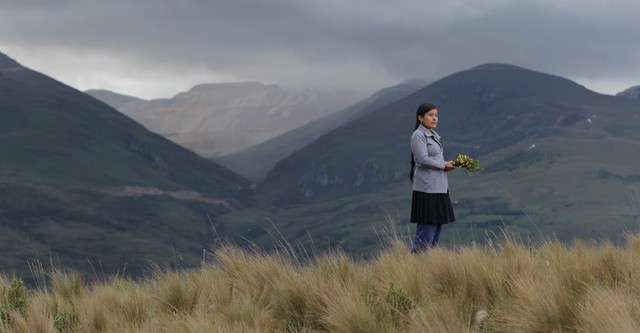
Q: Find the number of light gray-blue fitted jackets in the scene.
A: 1